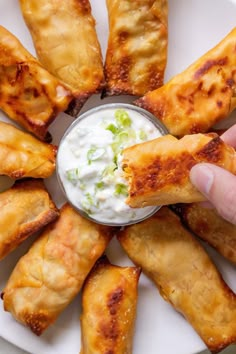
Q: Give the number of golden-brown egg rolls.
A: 11